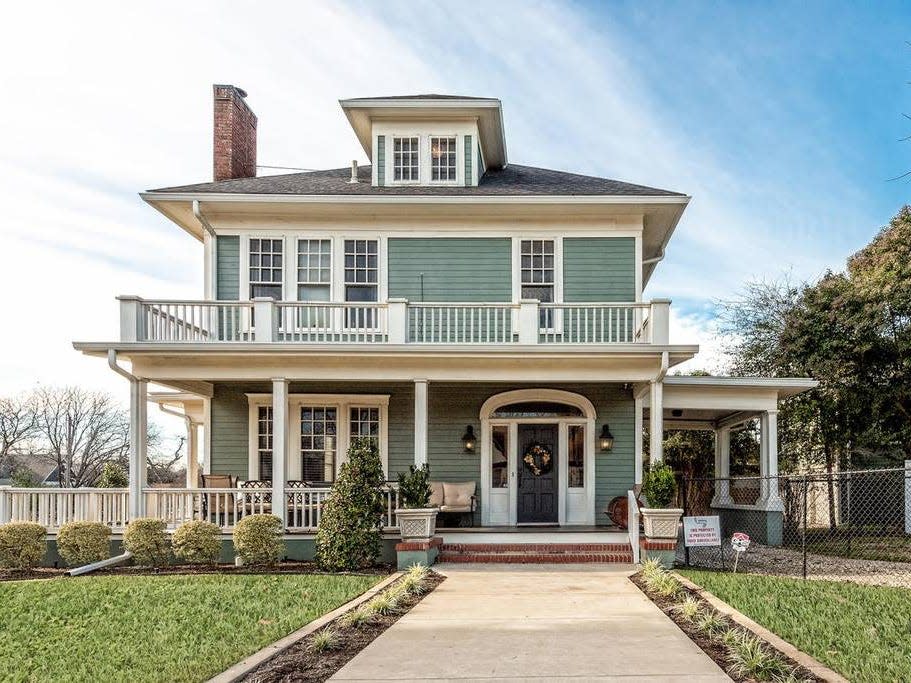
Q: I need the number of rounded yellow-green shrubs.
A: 5